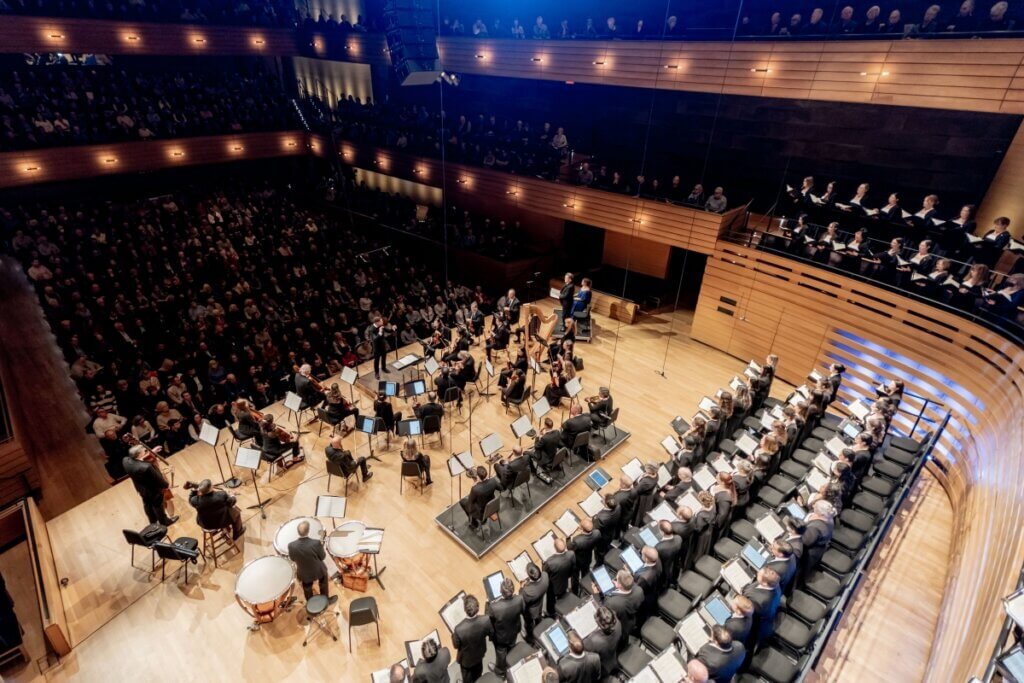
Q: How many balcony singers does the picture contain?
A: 15